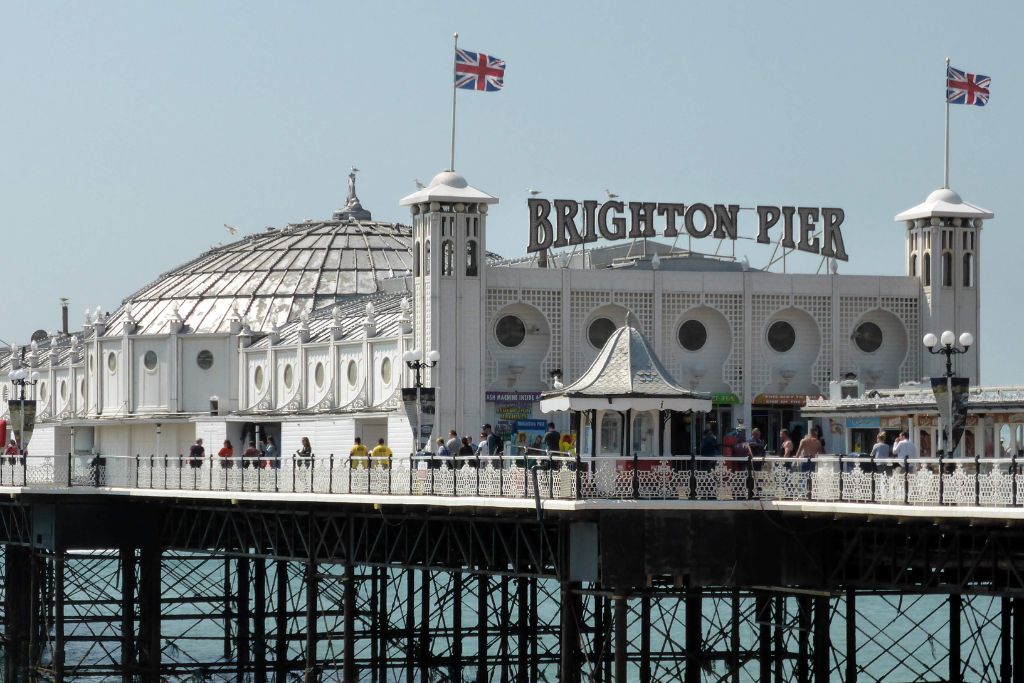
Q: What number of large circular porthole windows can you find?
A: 5